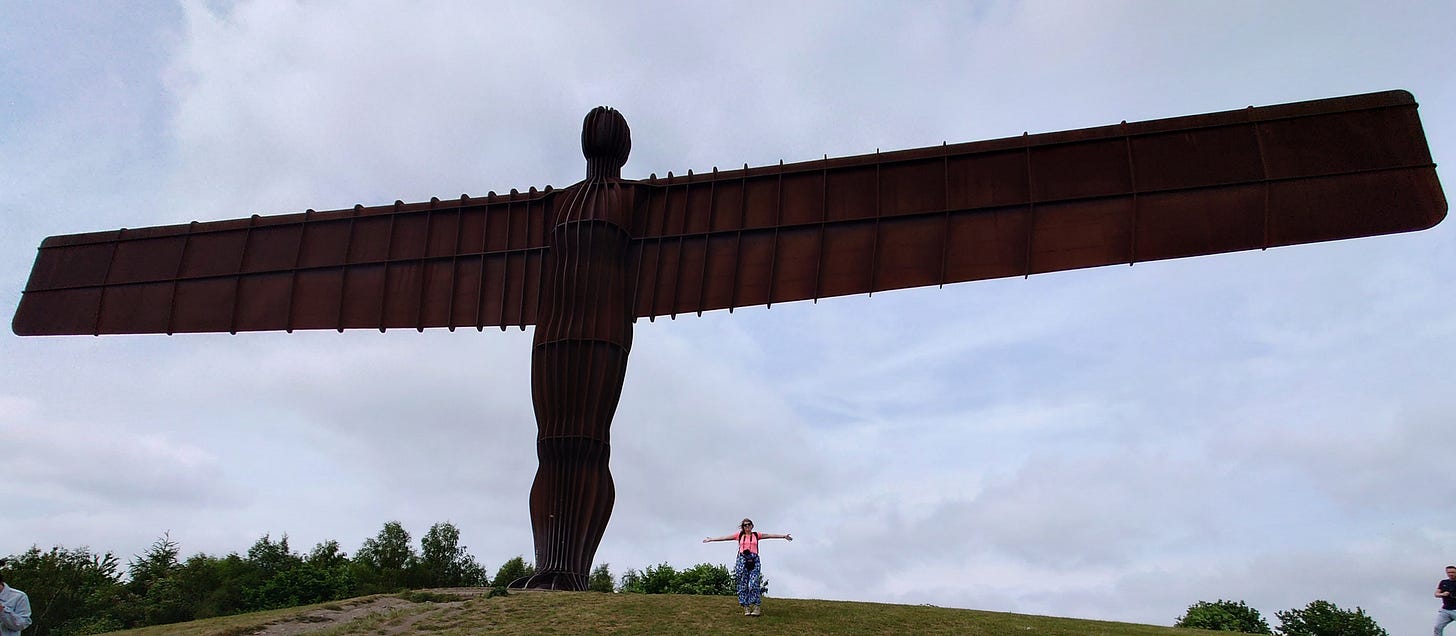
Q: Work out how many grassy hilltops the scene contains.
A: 1